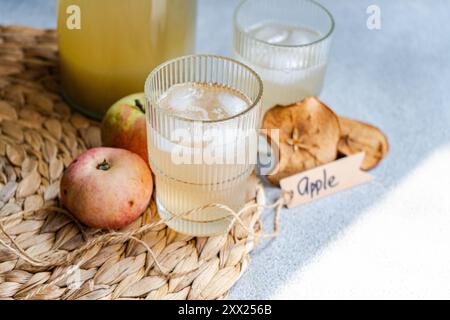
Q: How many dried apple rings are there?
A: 2